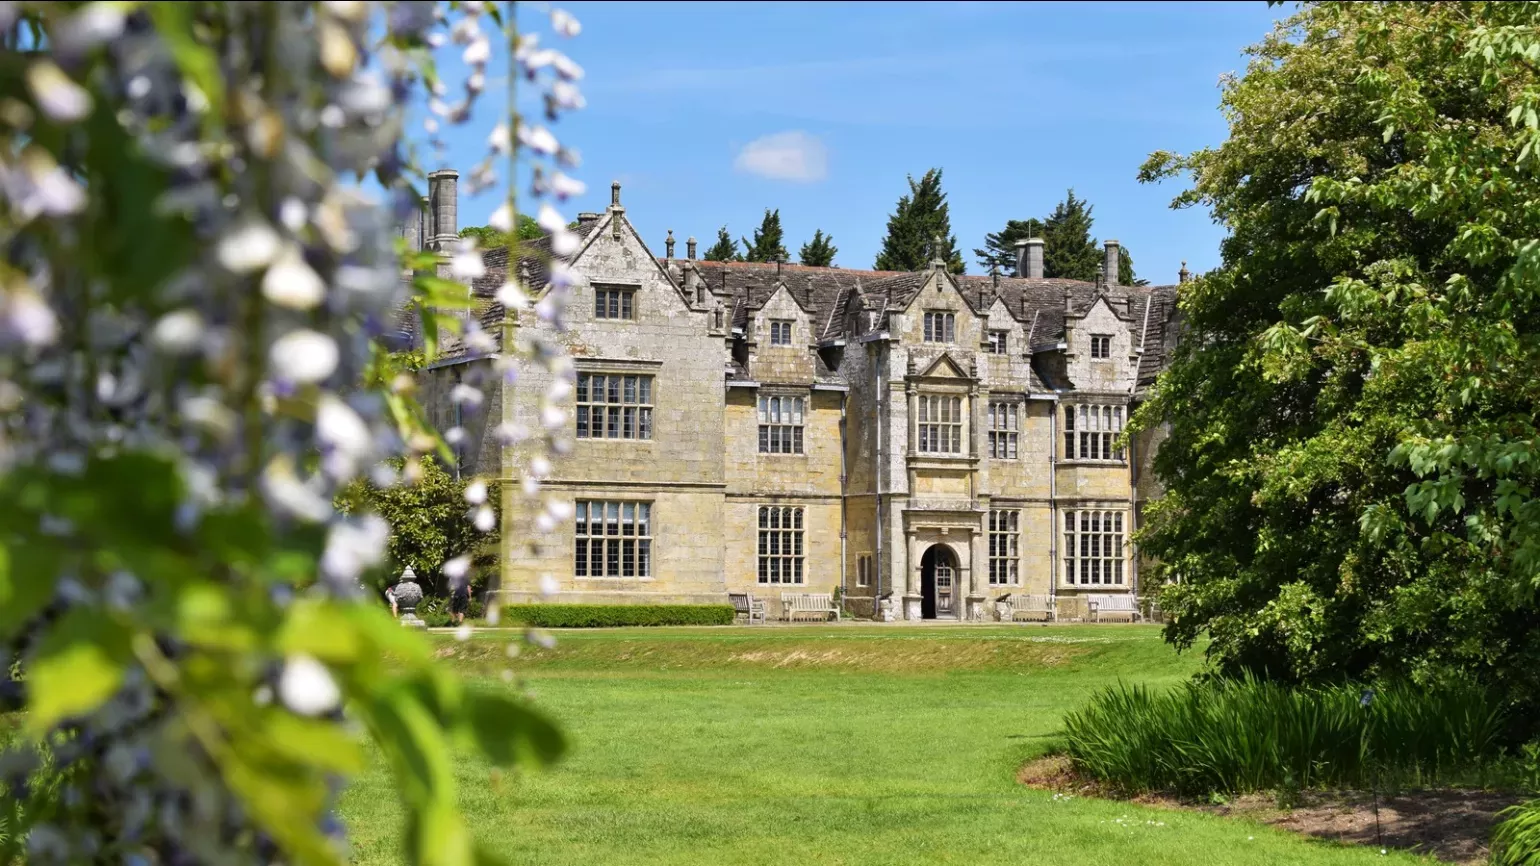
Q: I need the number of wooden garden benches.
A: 4